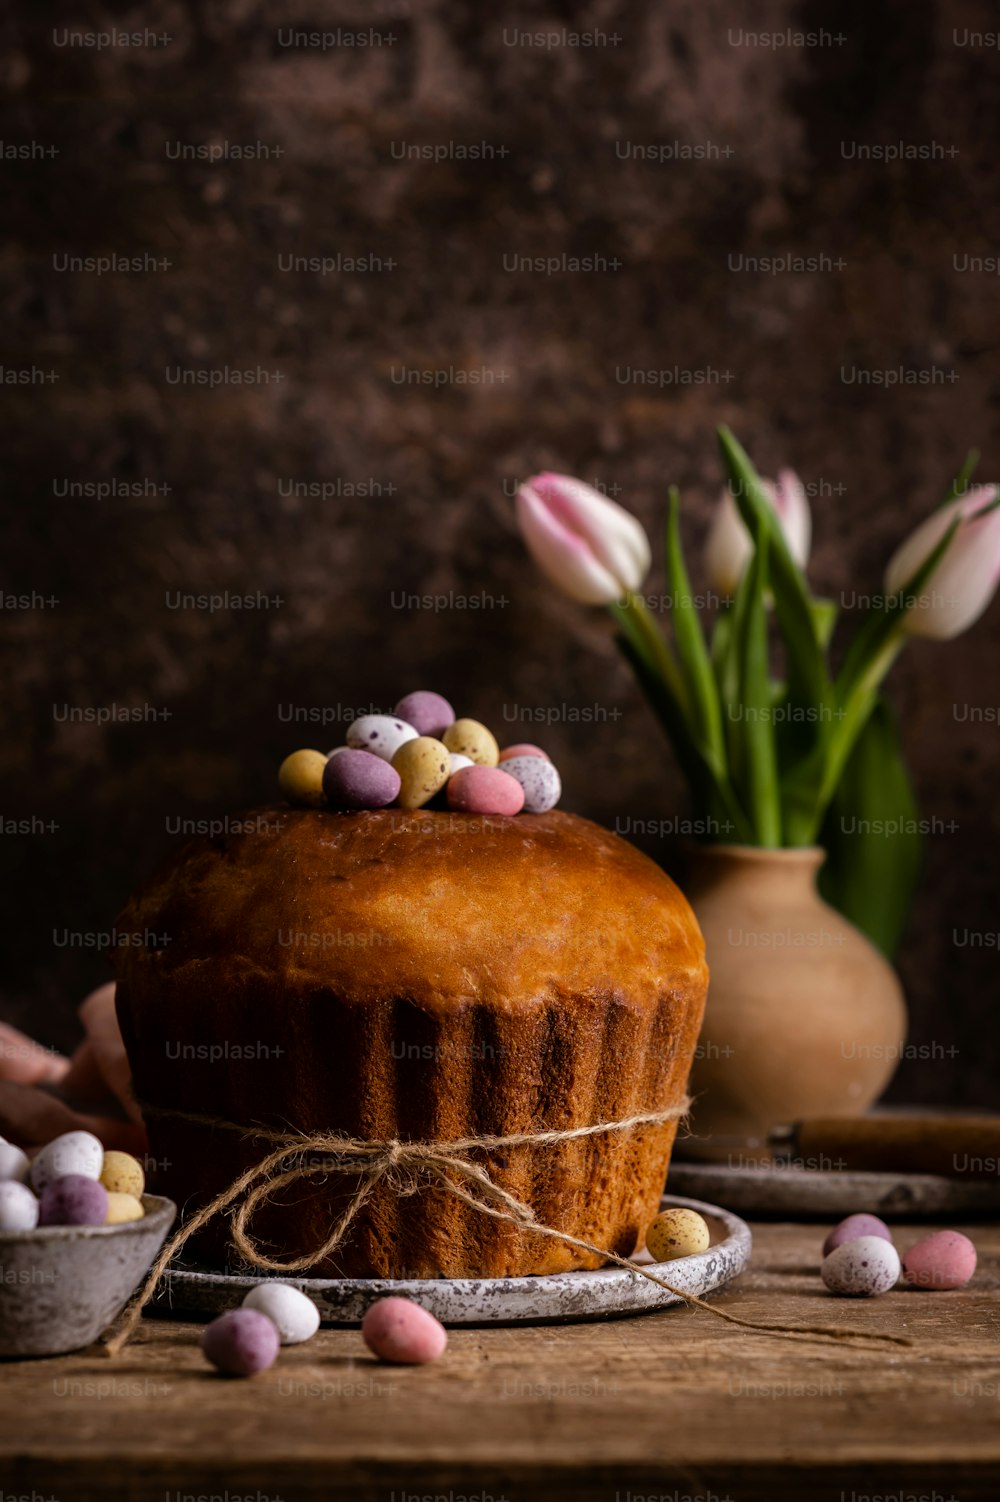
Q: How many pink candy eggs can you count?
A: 4